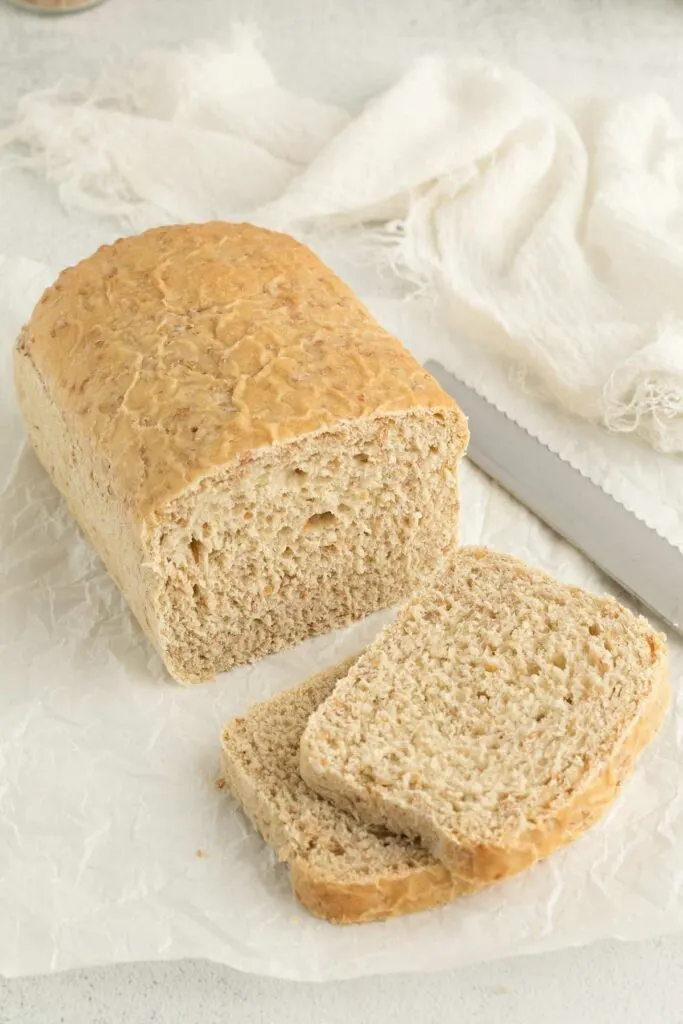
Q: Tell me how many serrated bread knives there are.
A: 1